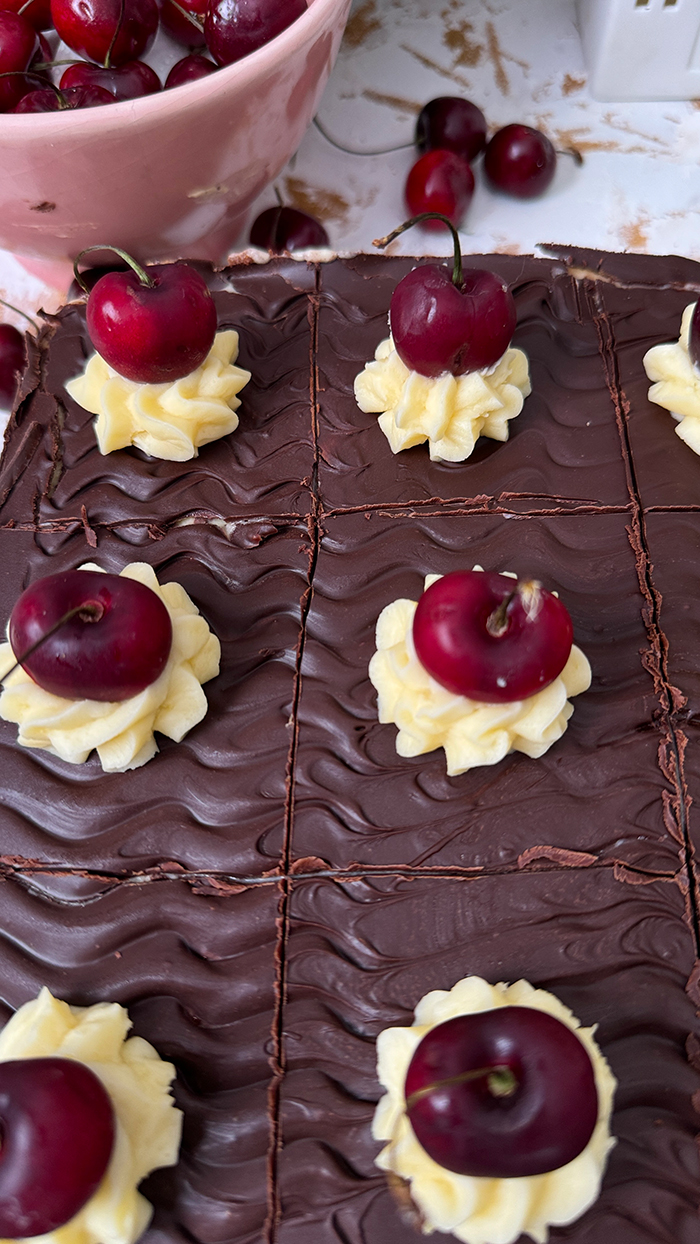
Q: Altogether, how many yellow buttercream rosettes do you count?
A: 7